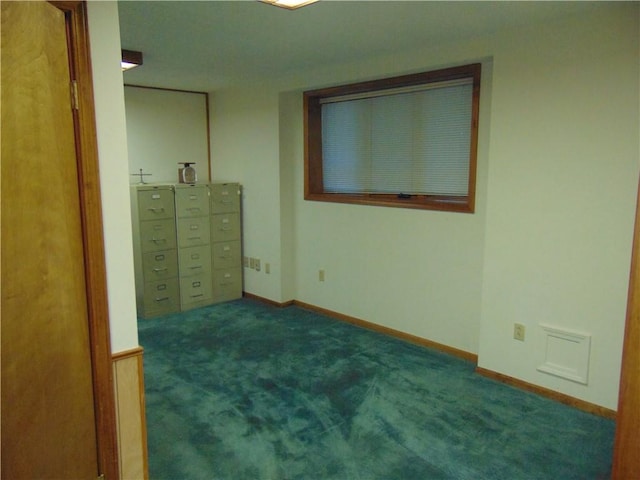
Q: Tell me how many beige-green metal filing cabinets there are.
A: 3